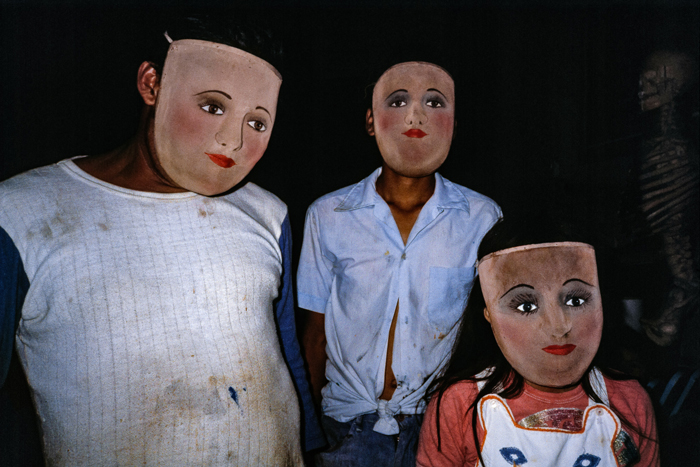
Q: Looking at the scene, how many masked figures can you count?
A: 3